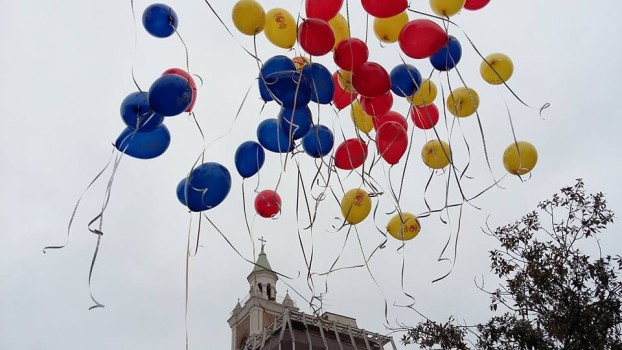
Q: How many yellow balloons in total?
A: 15